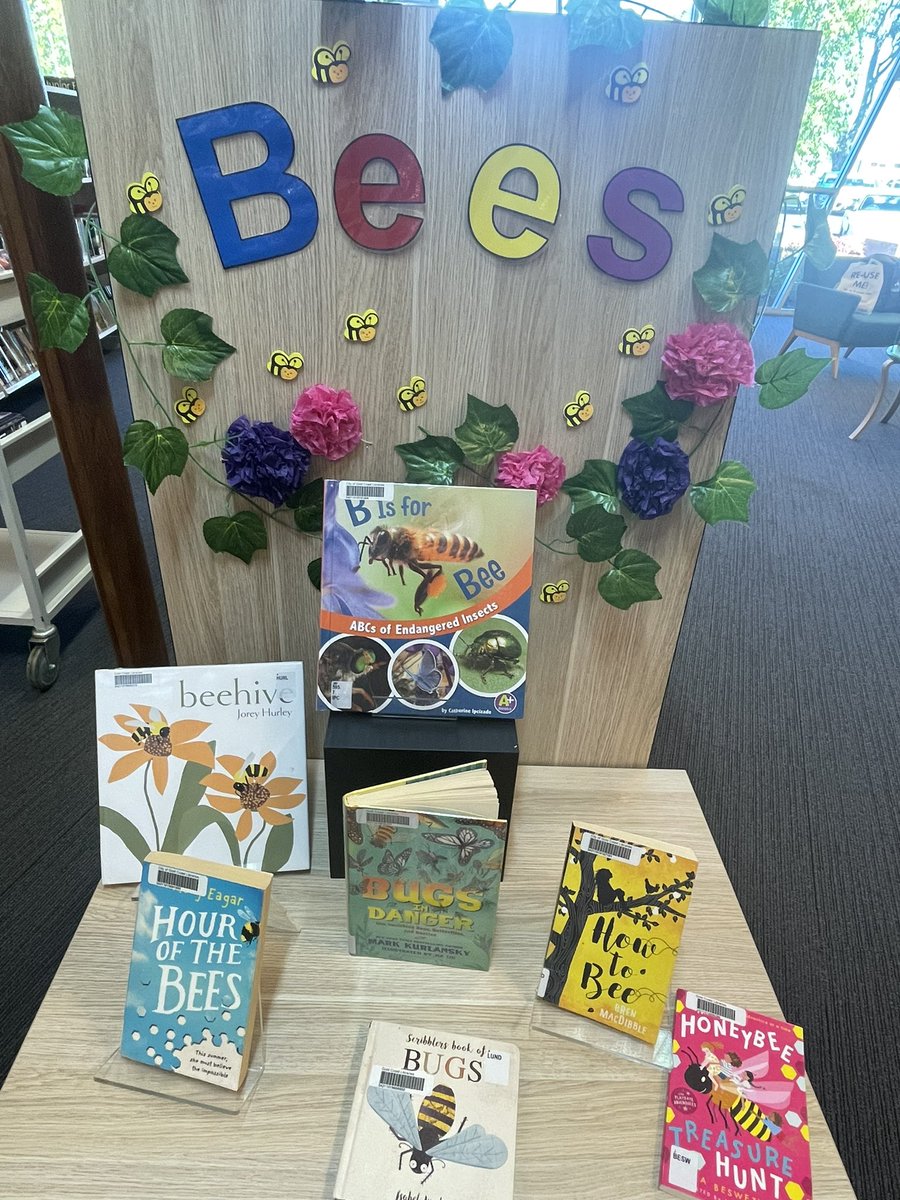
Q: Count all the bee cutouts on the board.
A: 11